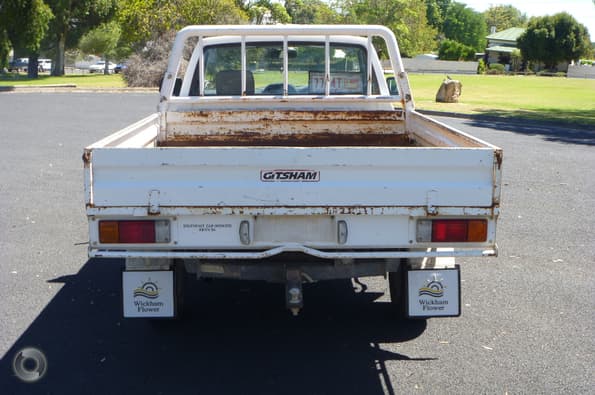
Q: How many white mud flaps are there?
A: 2